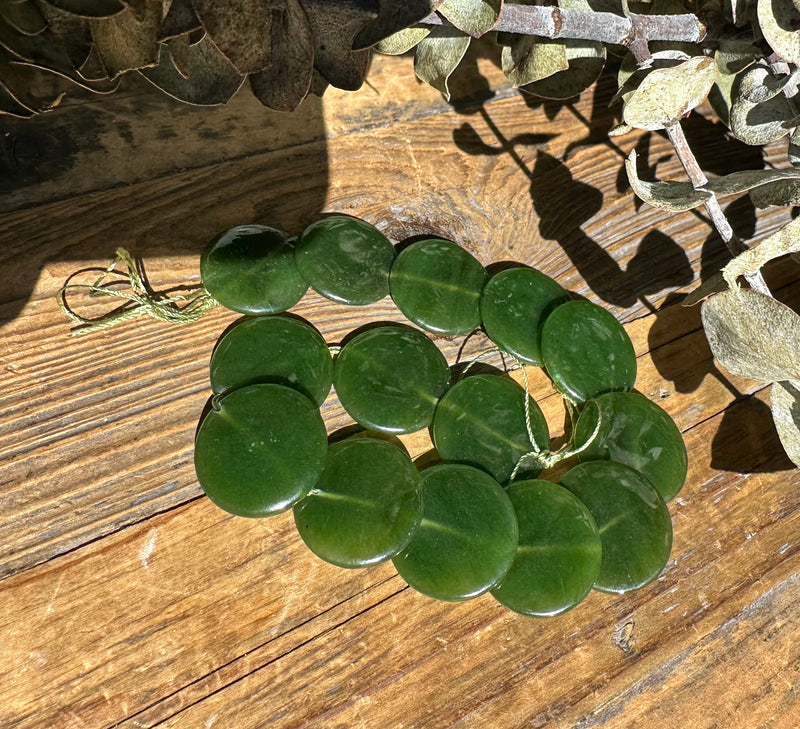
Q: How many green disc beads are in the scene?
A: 14